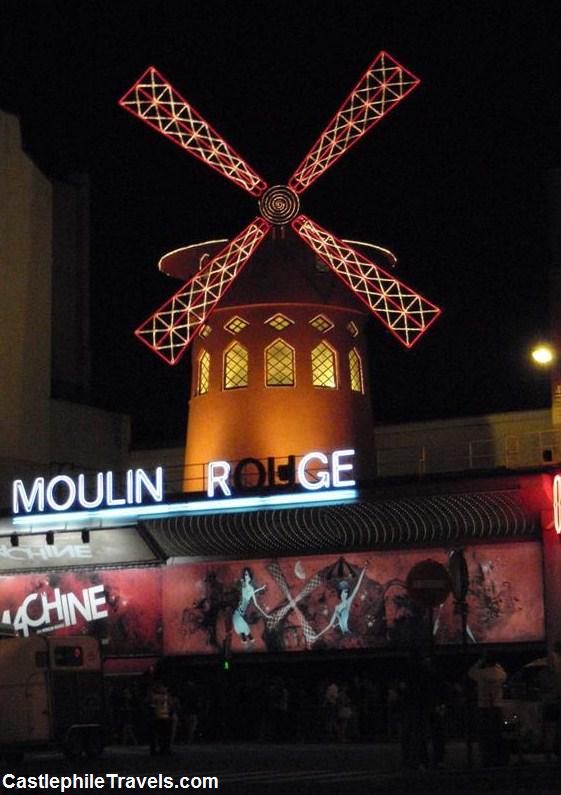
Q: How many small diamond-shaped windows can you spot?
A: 5